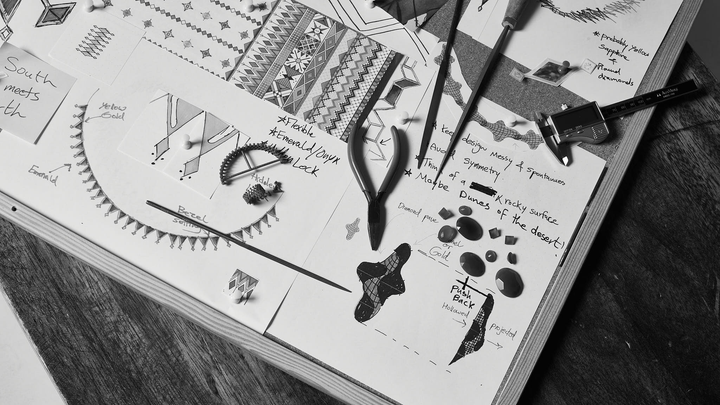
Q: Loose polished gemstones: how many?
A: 10